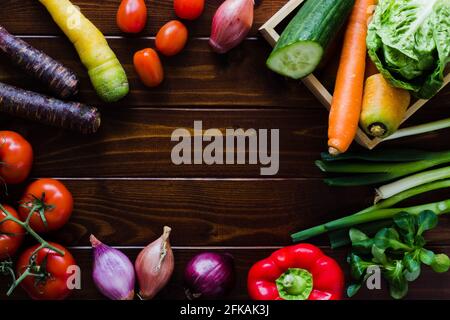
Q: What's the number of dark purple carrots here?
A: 2